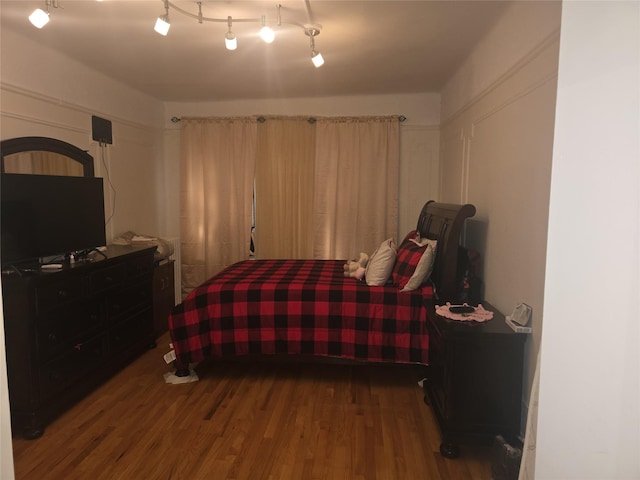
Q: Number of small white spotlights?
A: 5